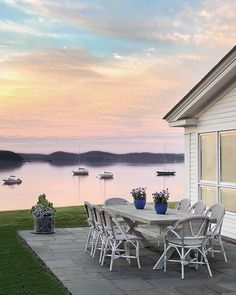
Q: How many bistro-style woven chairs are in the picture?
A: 8